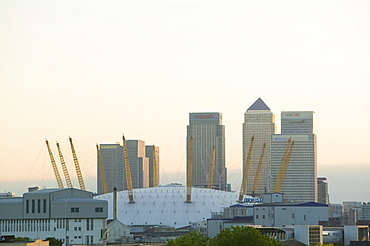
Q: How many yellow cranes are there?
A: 12